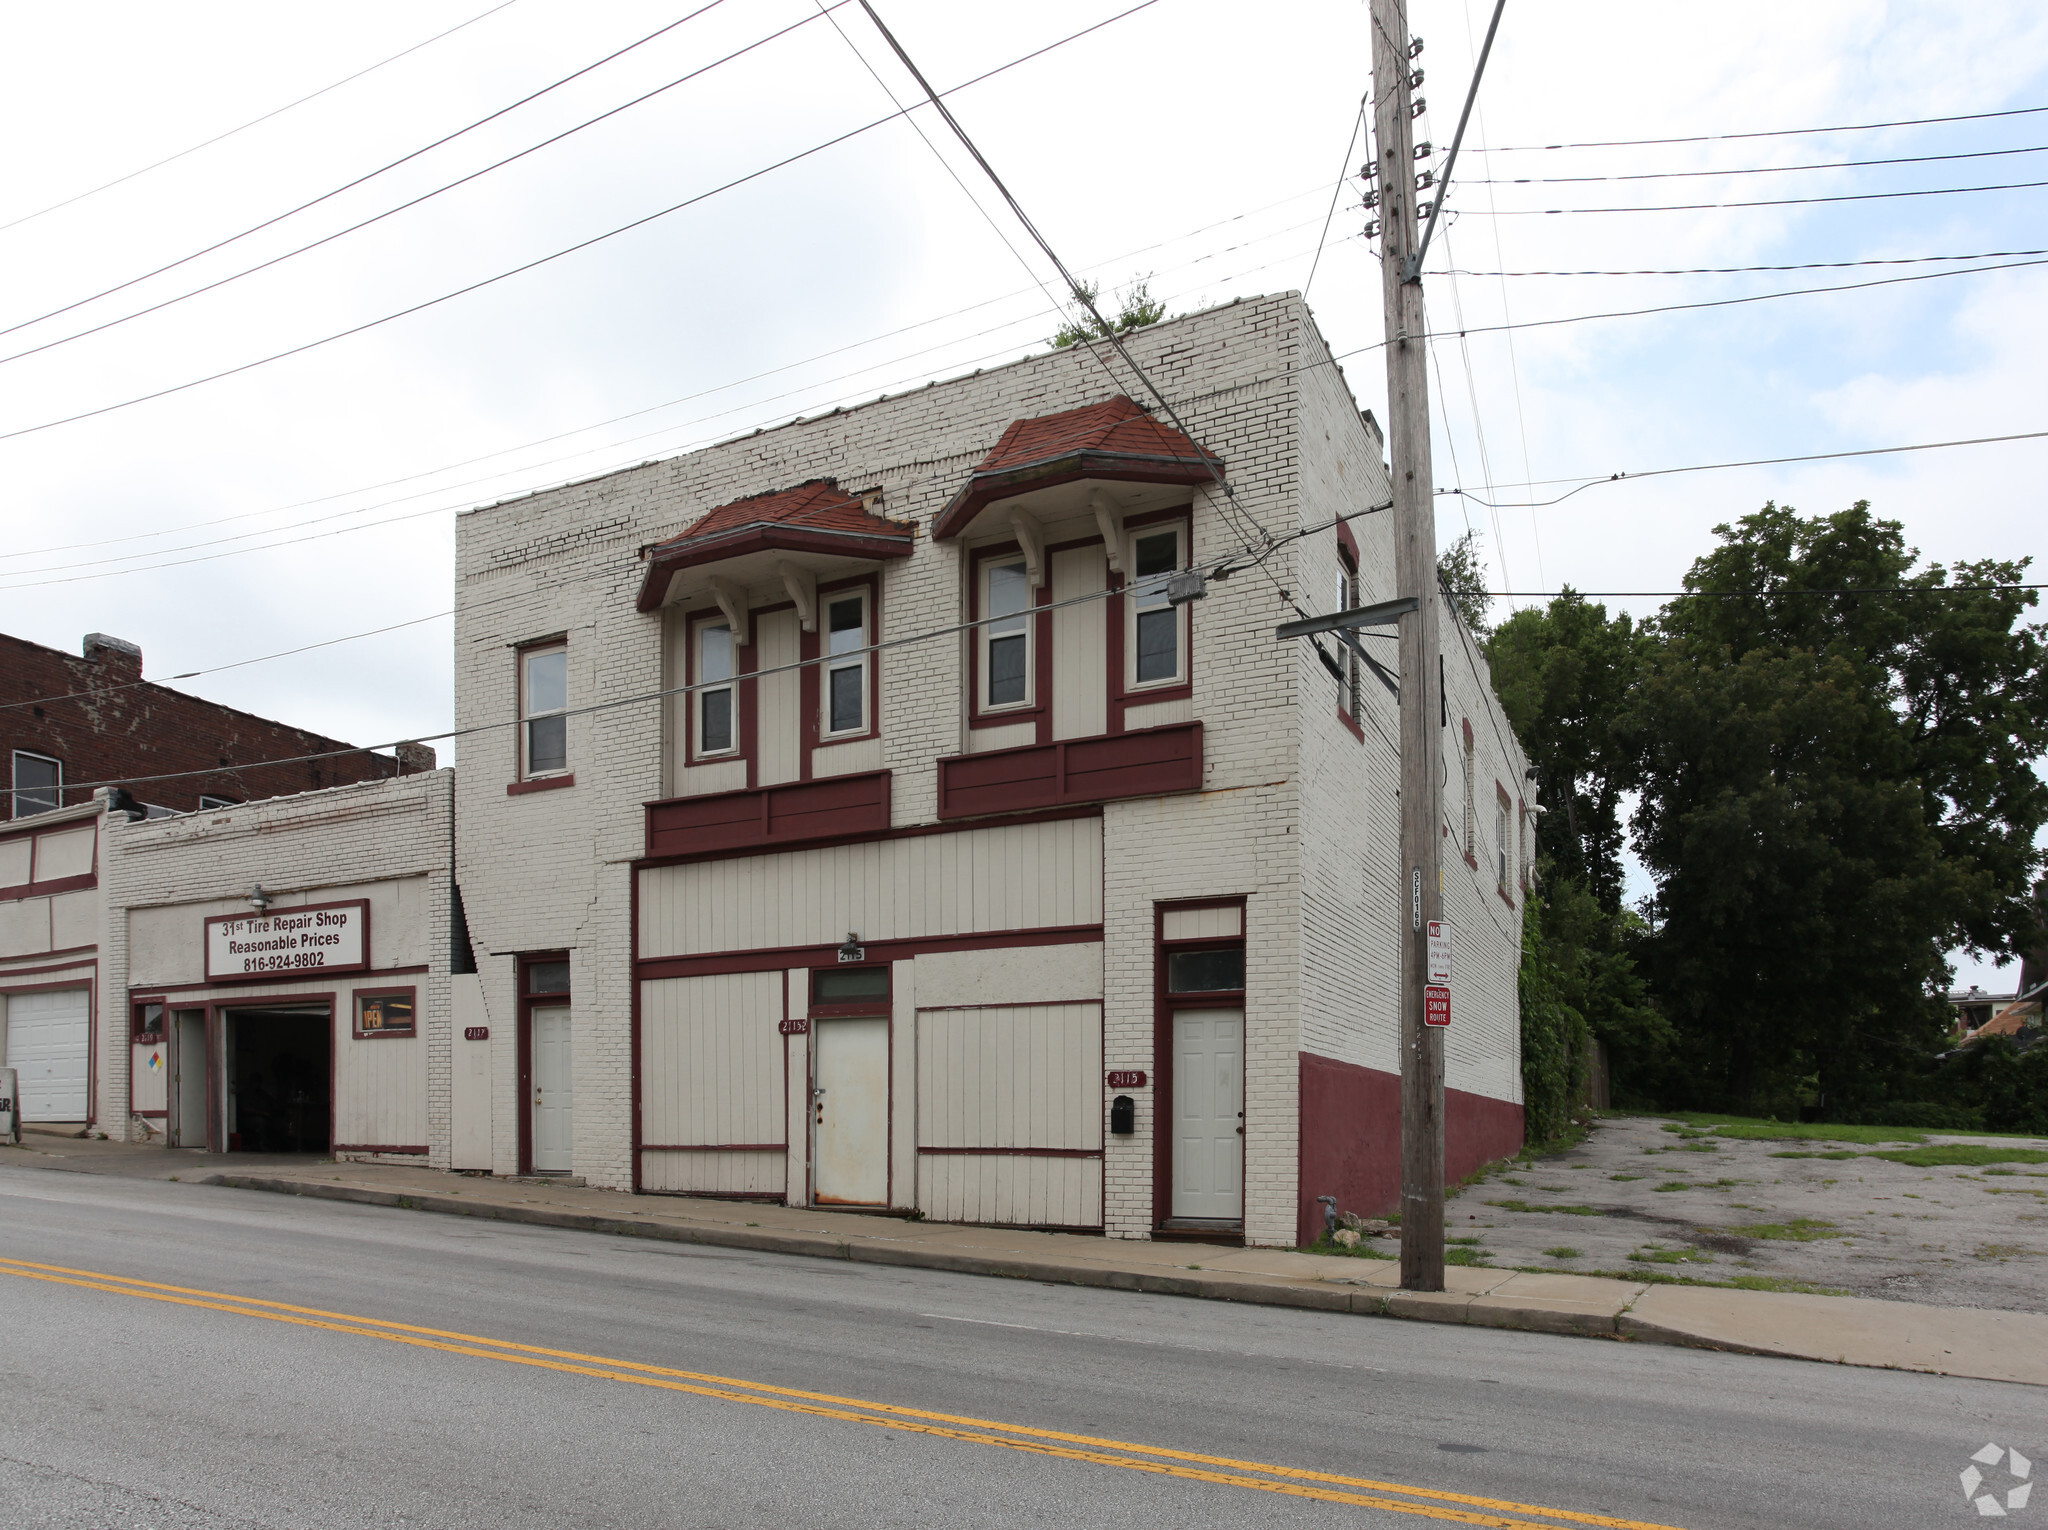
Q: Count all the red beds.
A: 0